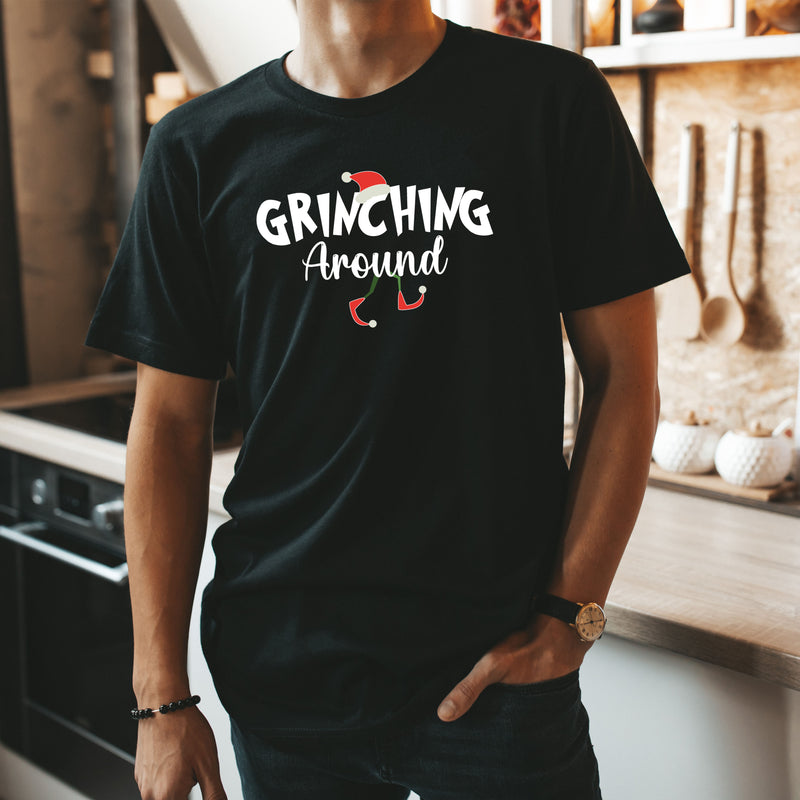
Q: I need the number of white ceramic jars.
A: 2